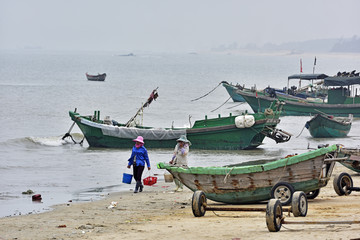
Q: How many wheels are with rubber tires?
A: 6